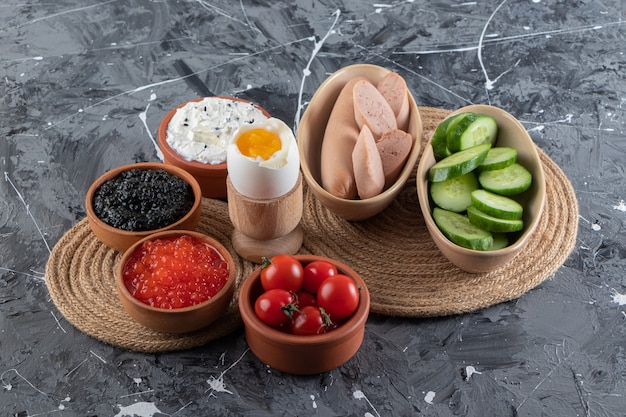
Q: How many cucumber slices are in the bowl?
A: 10